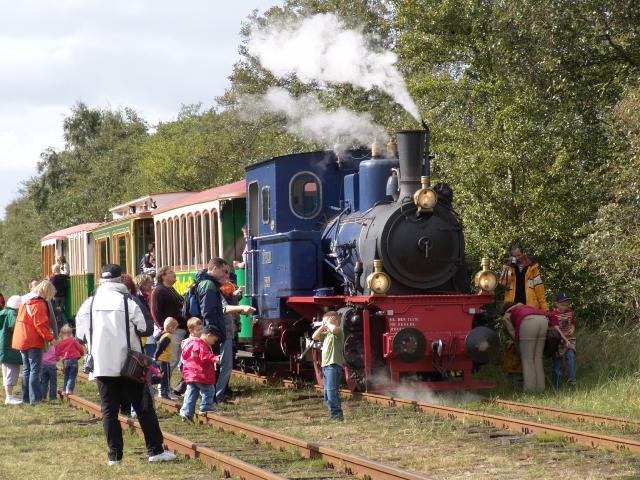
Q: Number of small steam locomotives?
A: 1